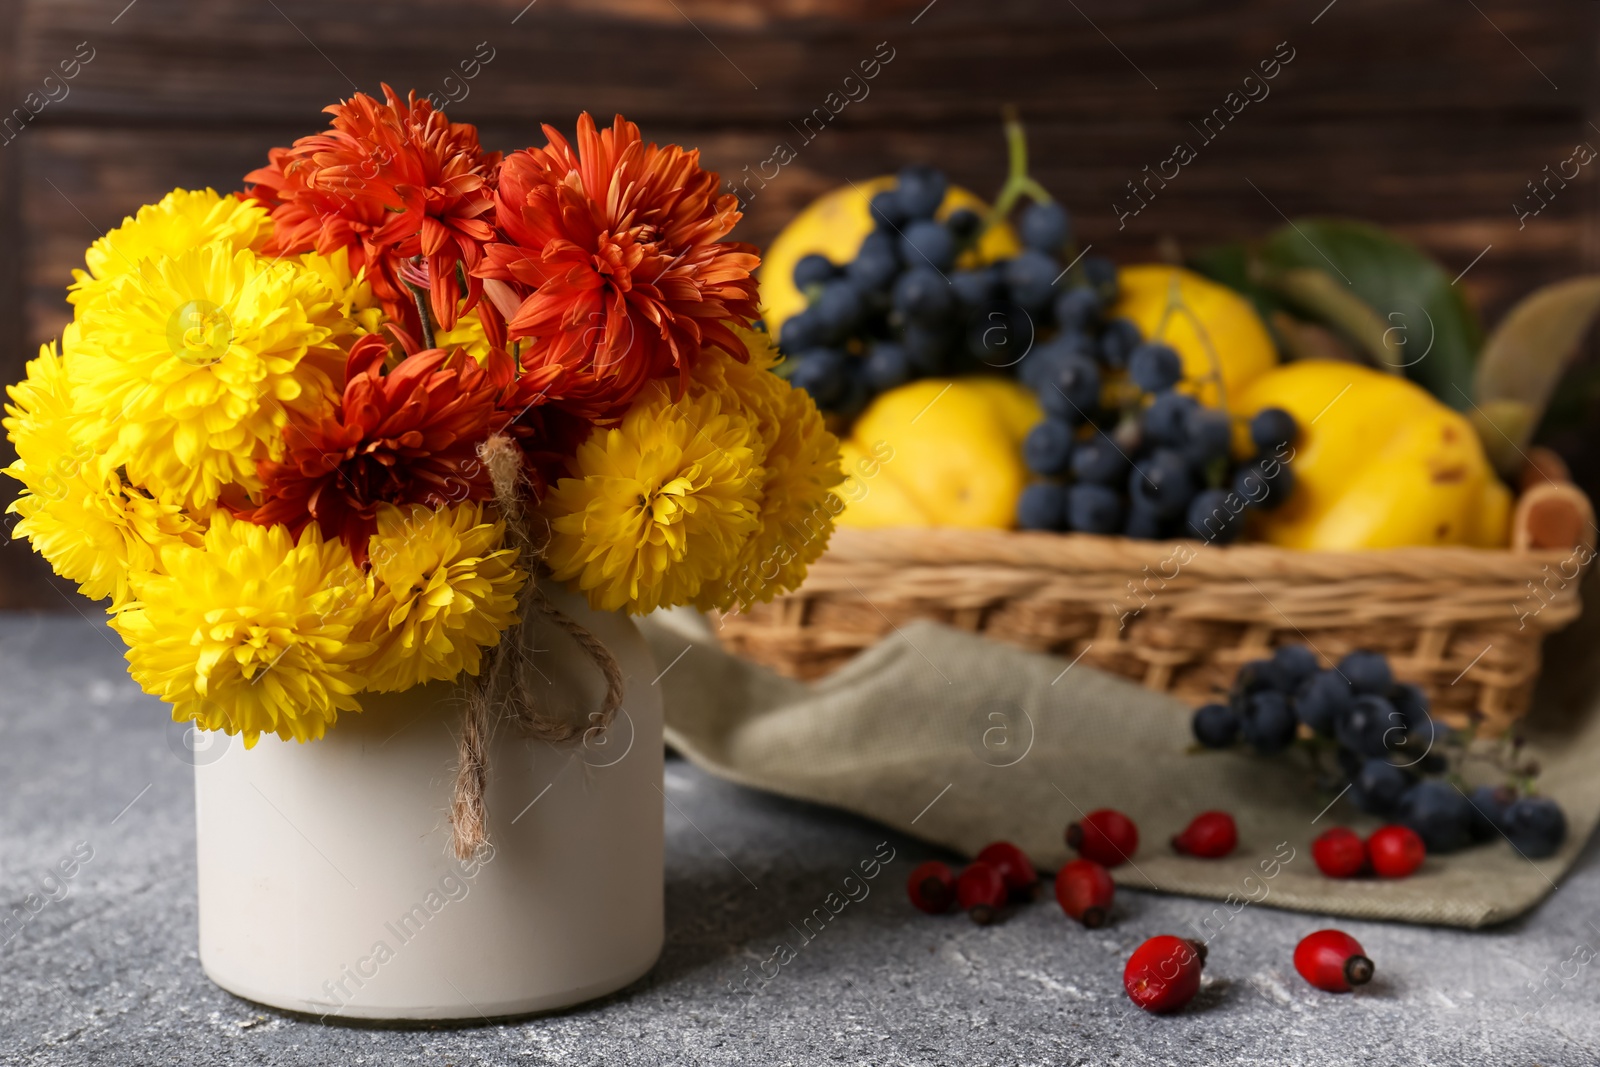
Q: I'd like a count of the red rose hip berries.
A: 10